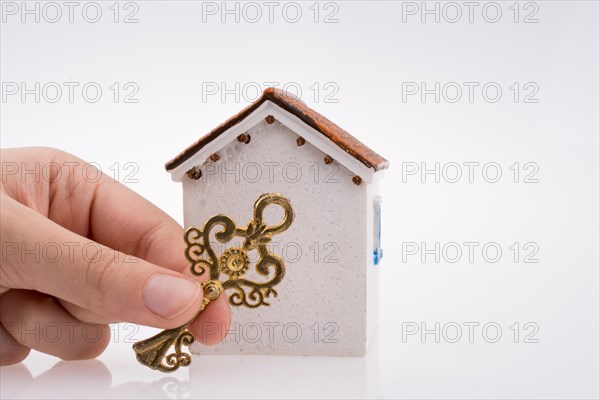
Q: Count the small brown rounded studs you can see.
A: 7